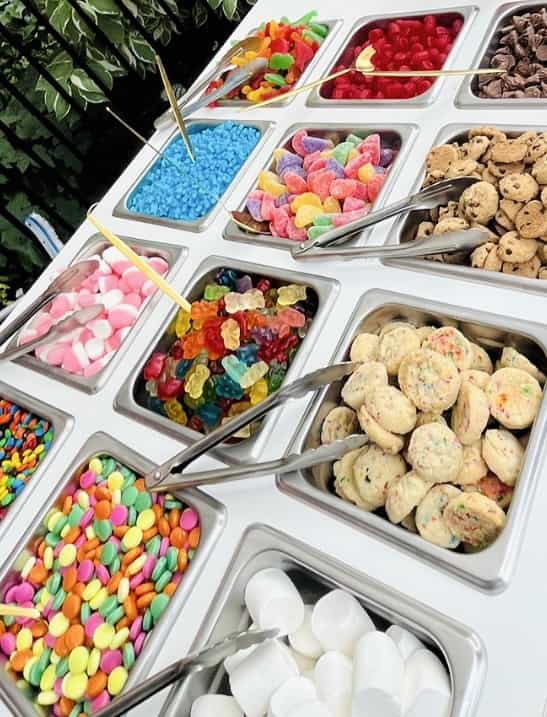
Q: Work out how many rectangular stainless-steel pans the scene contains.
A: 12